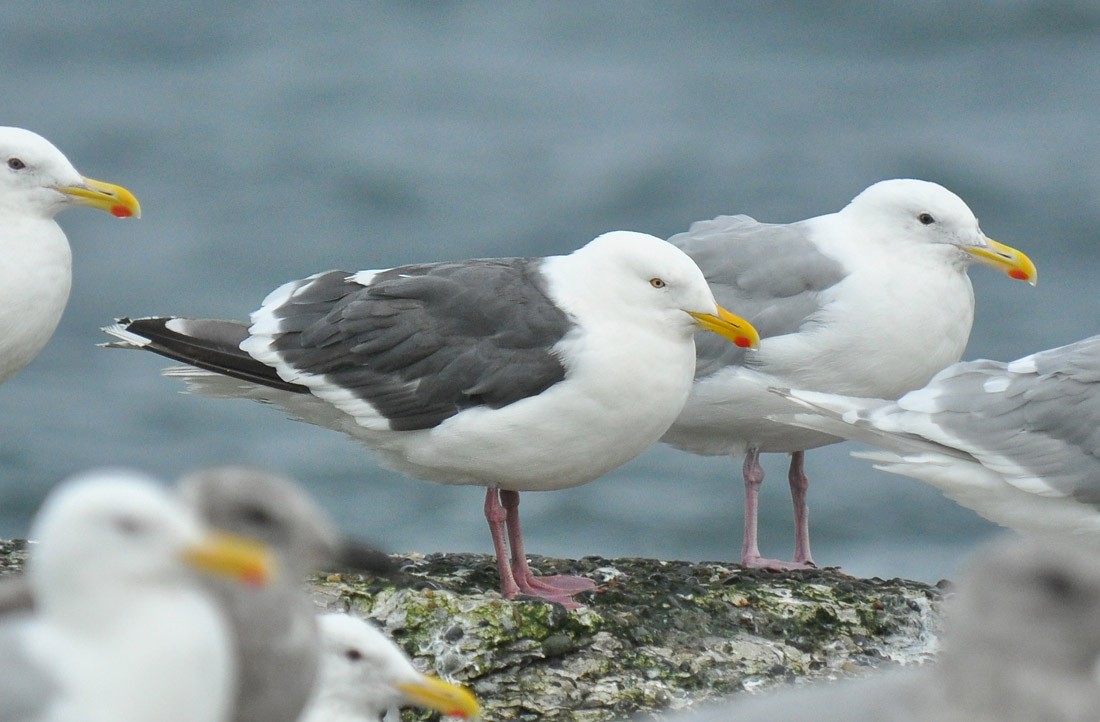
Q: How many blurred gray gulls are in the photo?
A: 2